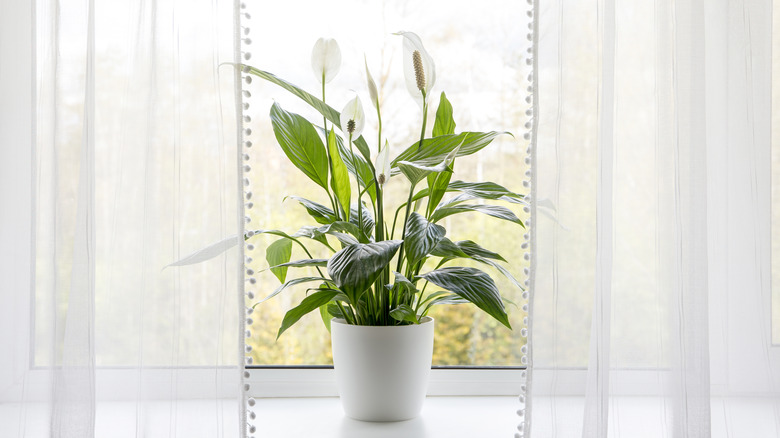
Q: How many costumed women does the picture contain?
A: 0